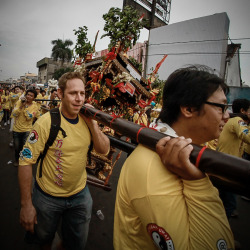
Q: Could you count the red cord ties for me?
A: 5